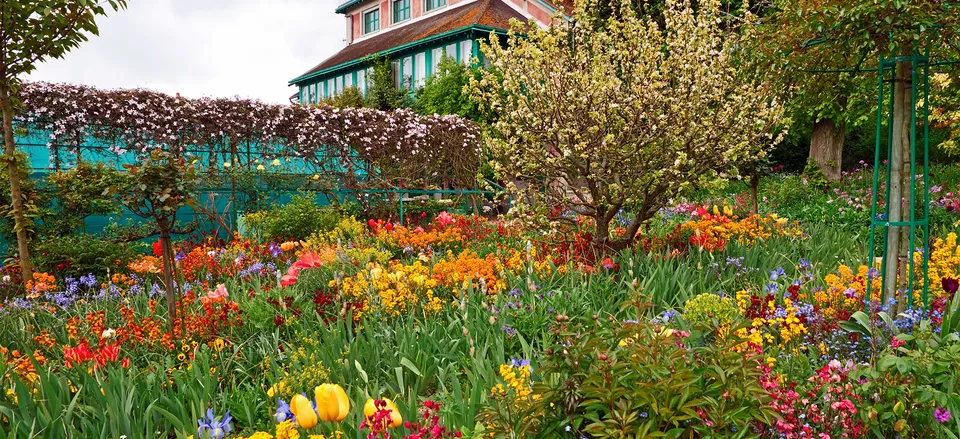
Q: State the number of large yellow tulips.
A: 3